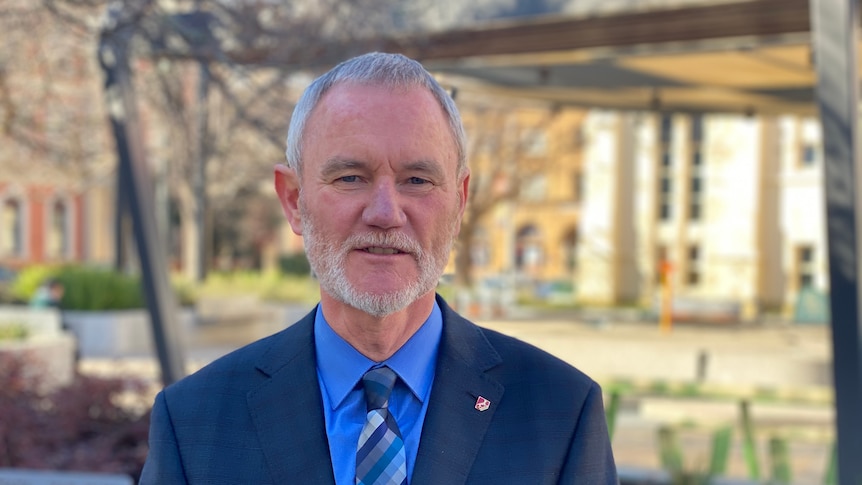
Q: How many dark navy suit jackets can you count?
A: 1